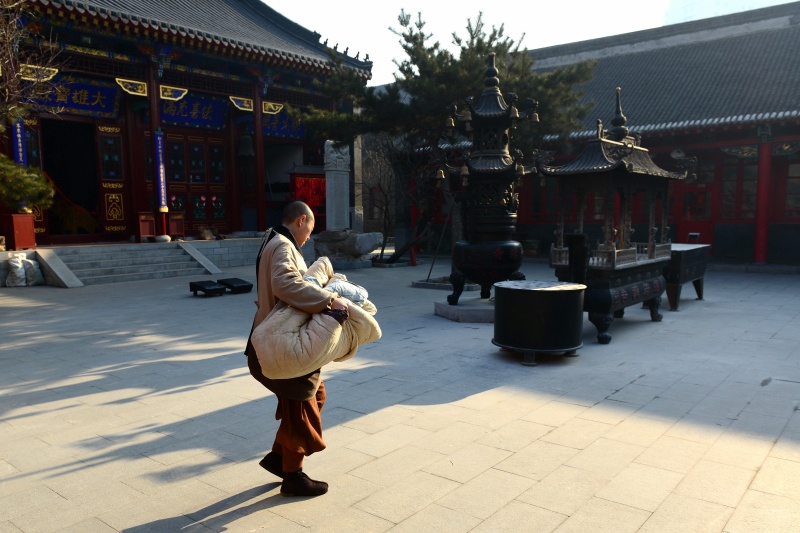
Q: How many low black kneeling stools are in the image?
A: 2